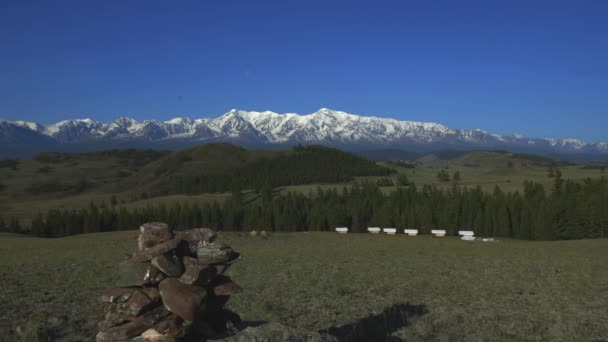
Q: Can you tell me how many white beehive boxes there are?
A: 6